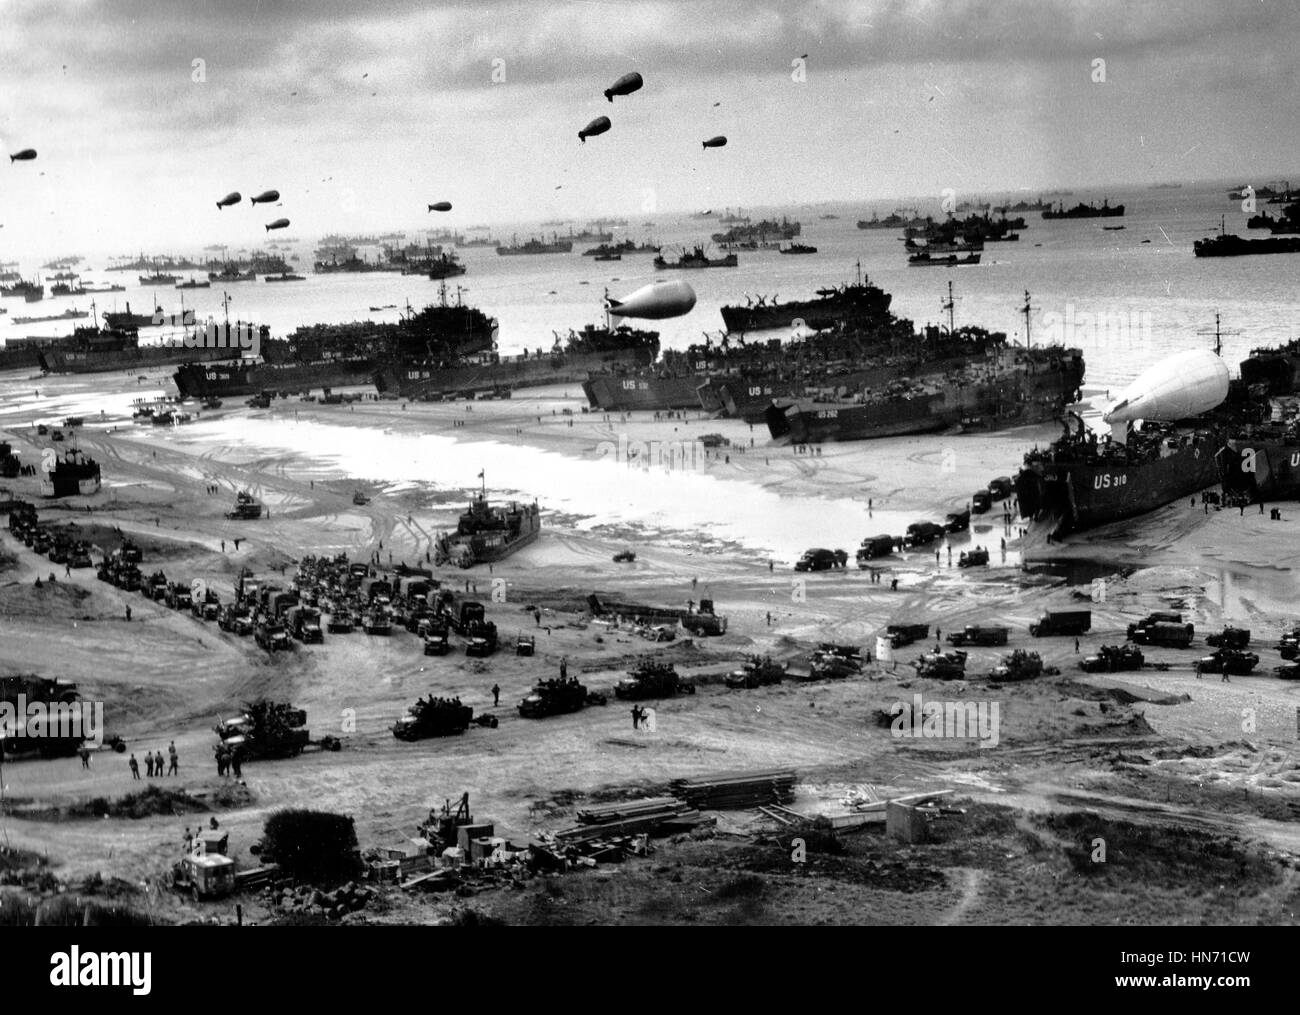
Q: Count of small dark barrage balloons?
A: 8